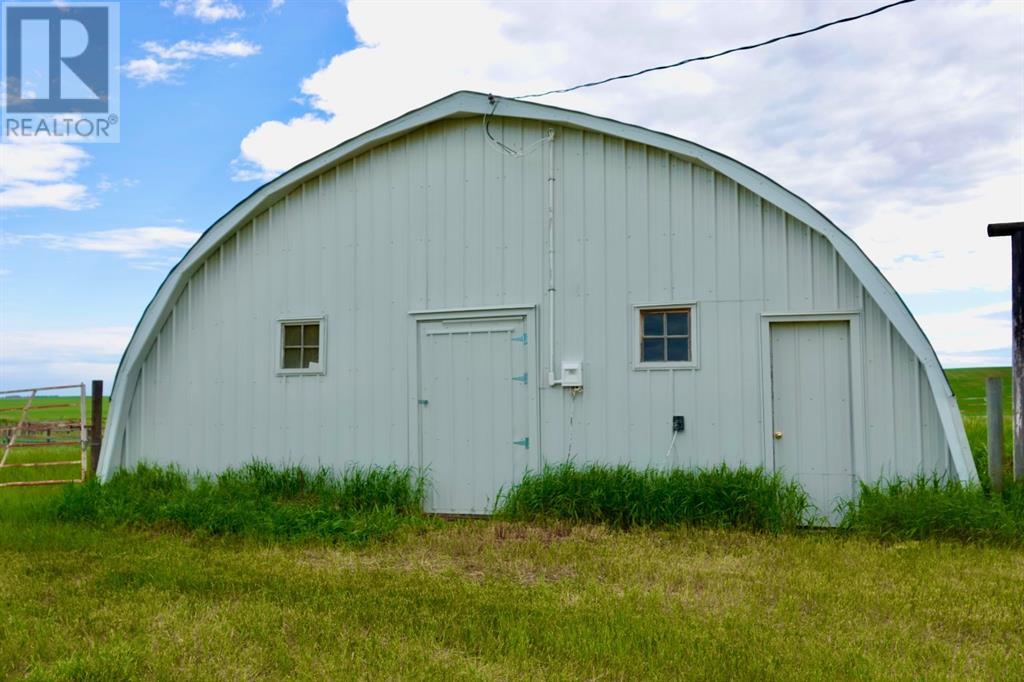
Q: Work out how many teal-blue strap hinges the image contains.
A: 3